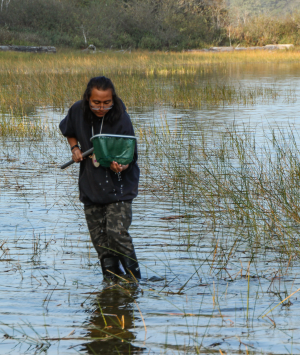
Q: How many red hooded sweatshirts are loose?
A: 0